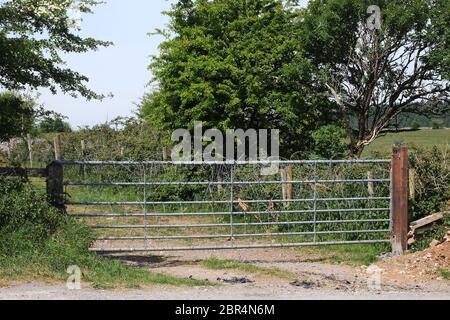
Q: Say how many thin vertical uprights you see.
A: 3